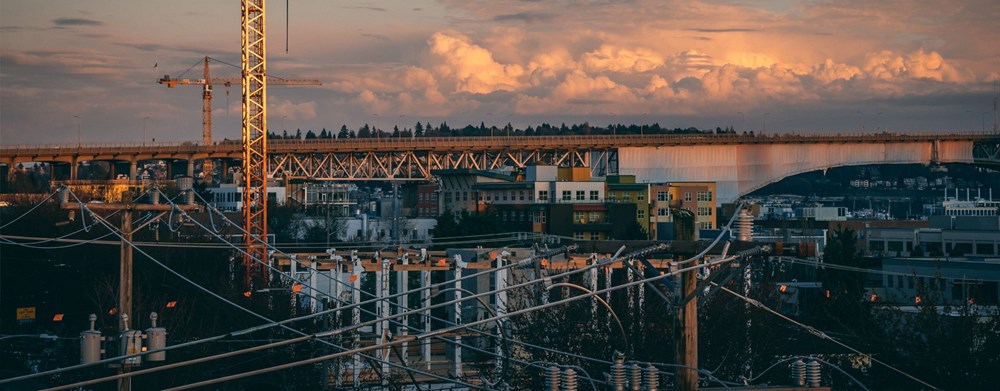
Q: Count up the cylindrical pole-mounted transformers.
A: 3